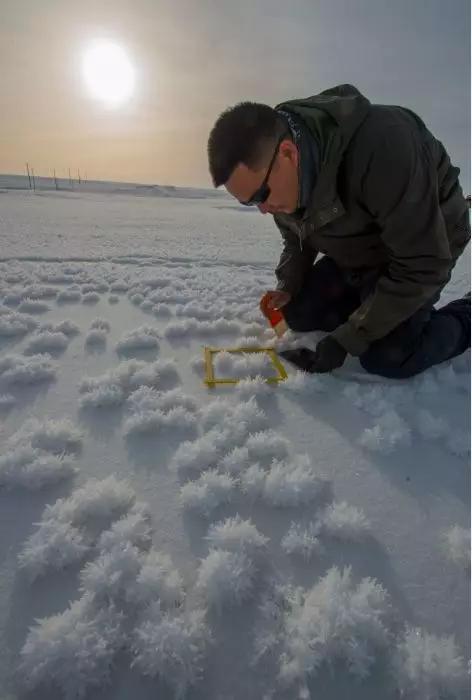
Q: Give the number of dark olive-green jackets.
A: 1